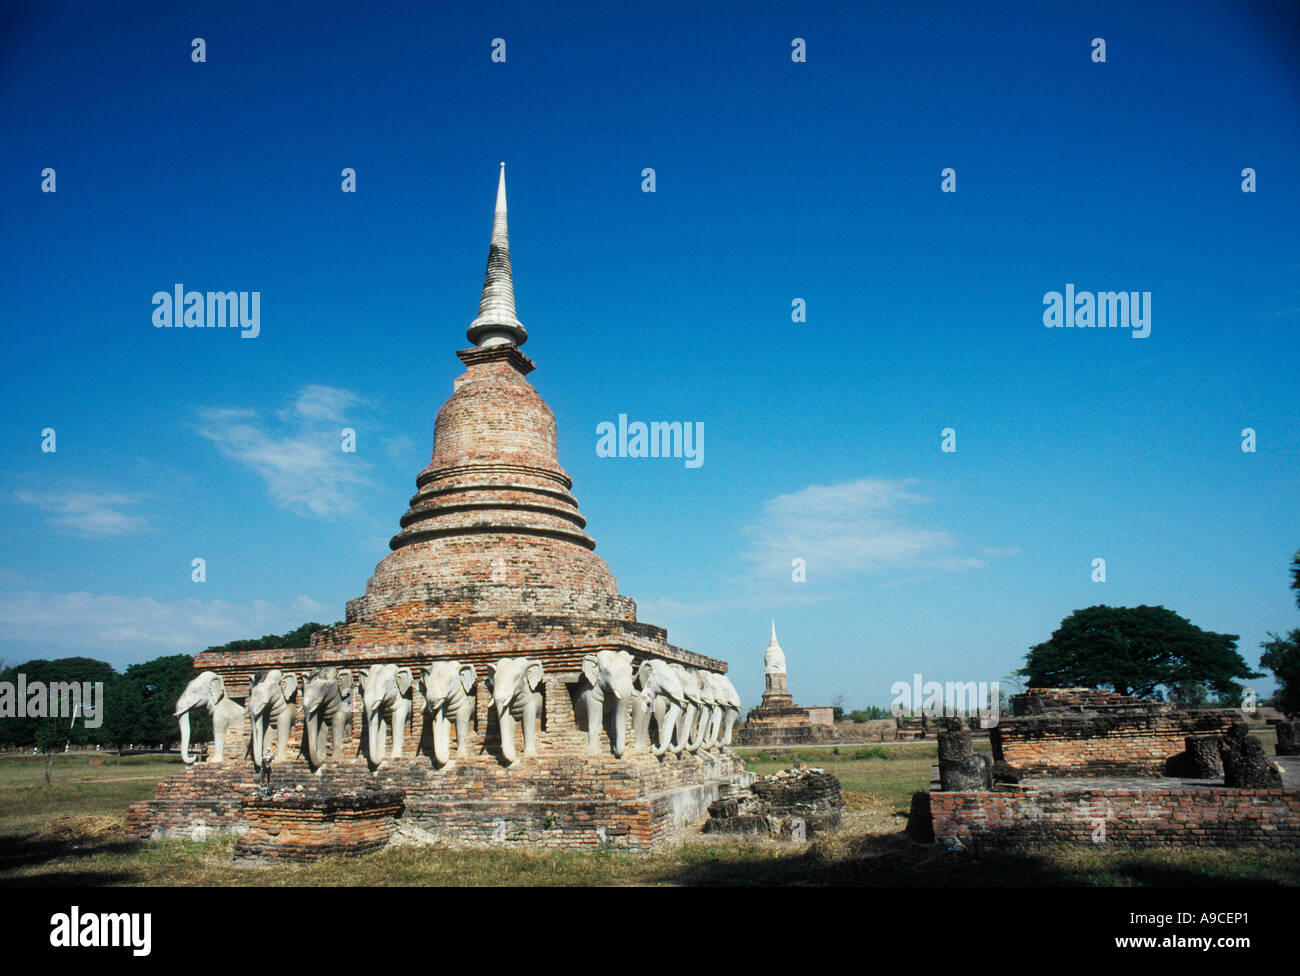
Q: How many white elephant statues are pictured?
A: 12